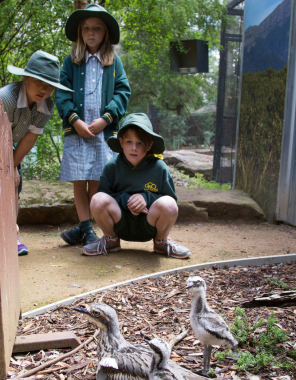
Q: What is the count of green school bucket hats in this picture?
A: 3